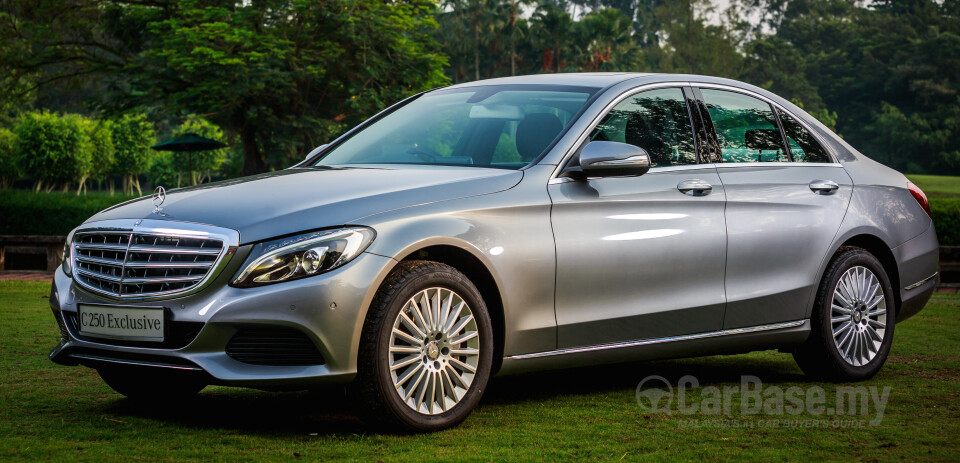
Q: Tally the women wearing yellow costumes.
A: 0